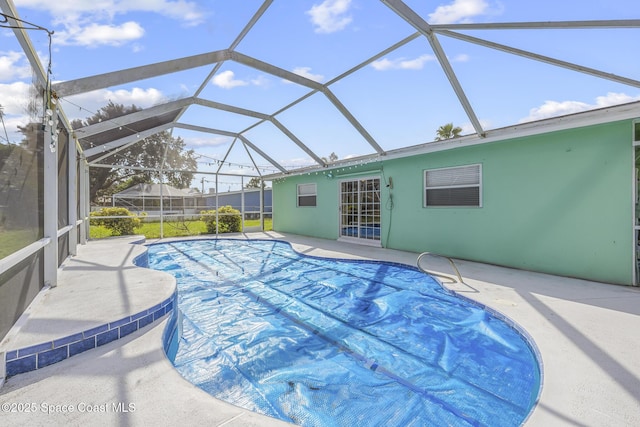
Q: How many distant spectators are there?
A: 0